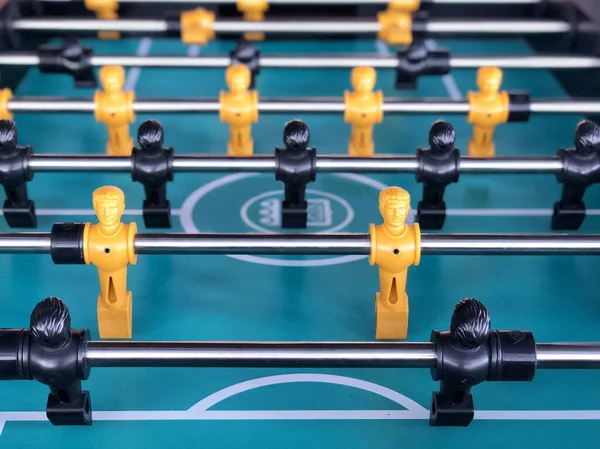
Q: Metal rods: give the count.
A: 7